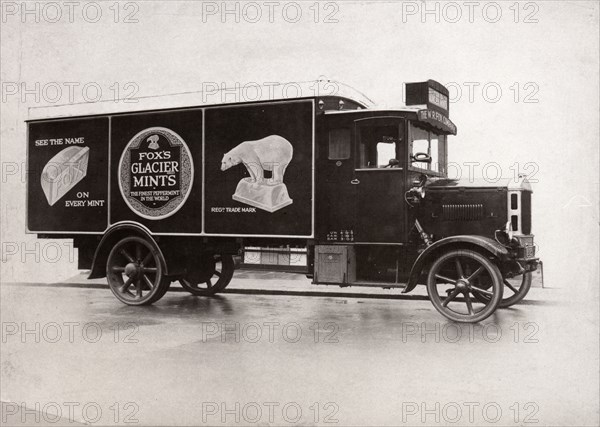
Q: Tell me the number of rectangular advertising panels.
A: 3